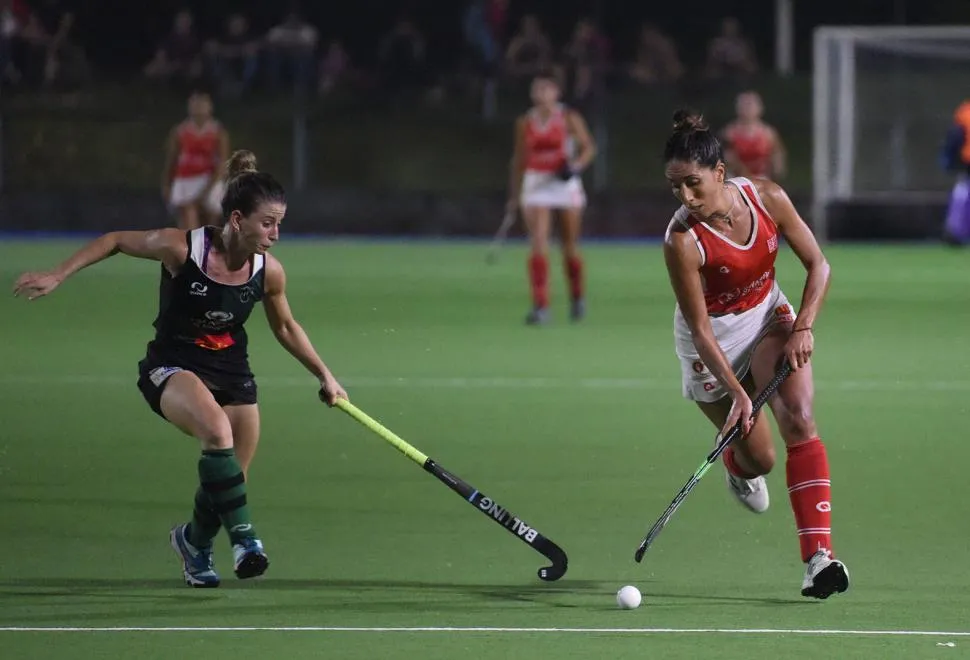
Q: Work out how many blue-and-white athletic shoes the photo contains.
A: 2